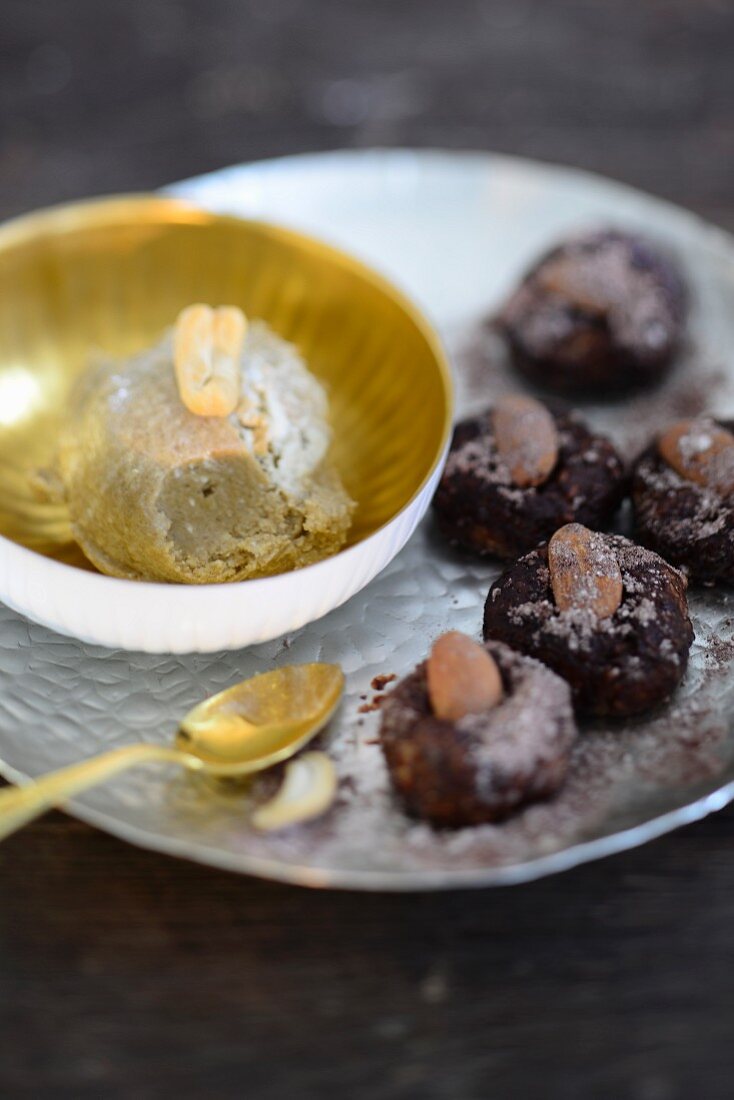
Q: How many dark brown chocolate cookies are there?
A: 5